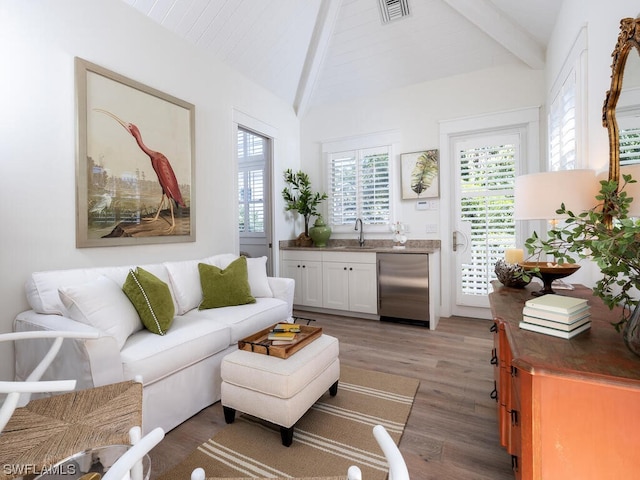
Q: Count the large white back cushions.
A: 2